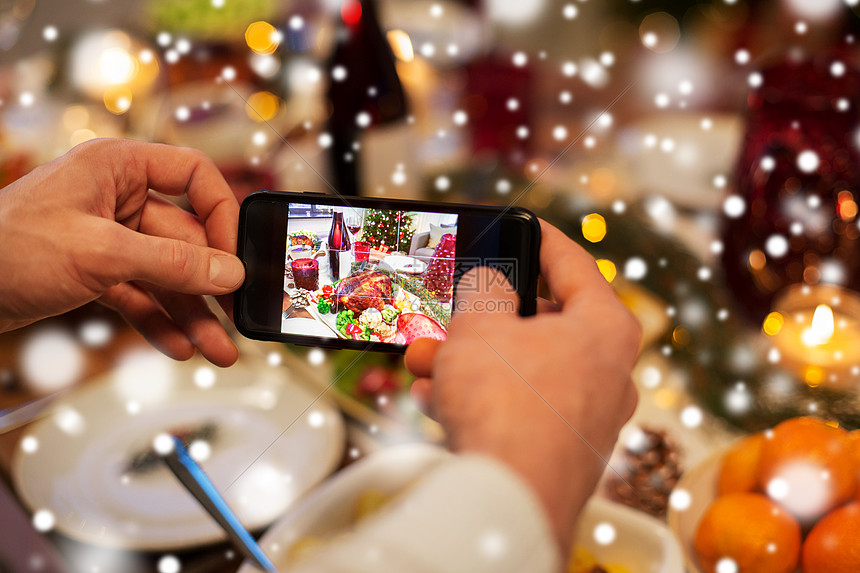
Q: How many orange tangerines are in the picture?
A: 5